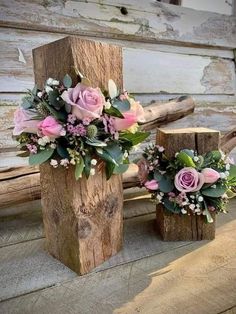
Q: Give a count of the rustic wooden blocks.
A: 2